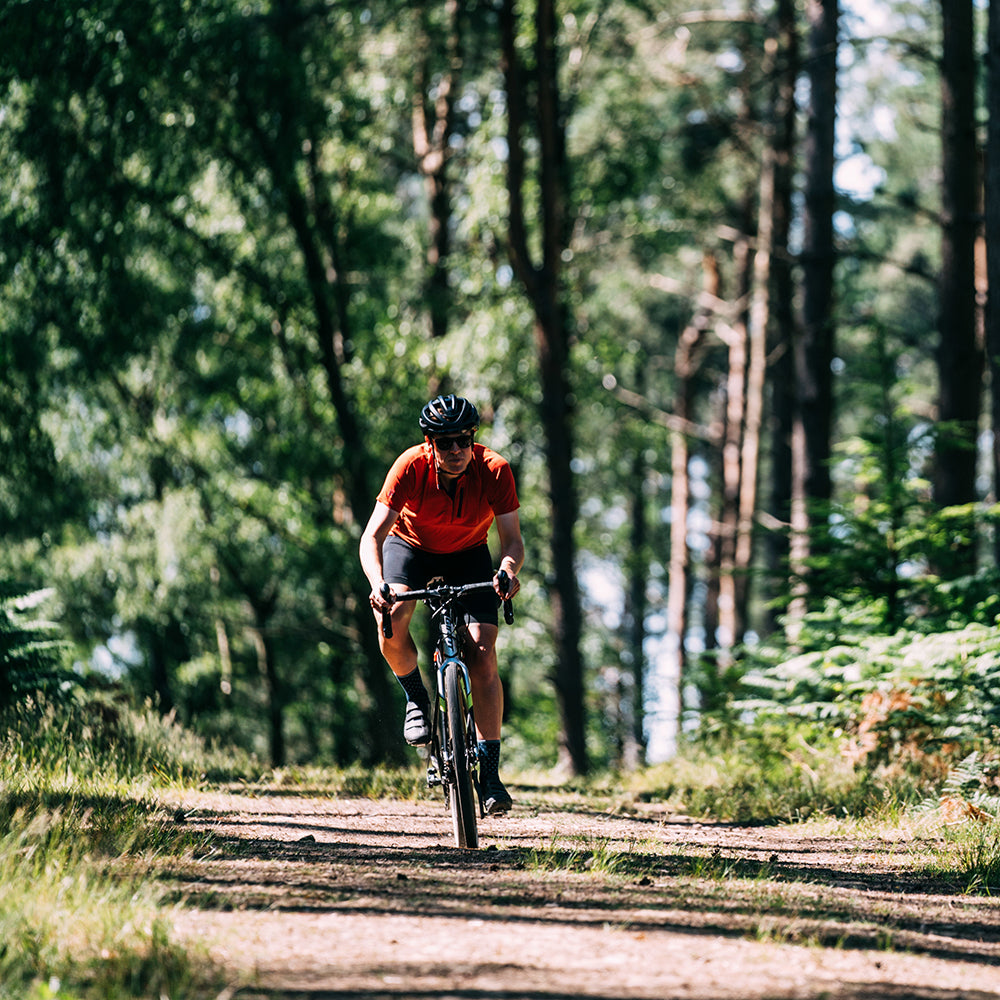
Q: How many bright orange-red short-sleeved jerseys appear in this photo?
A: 1